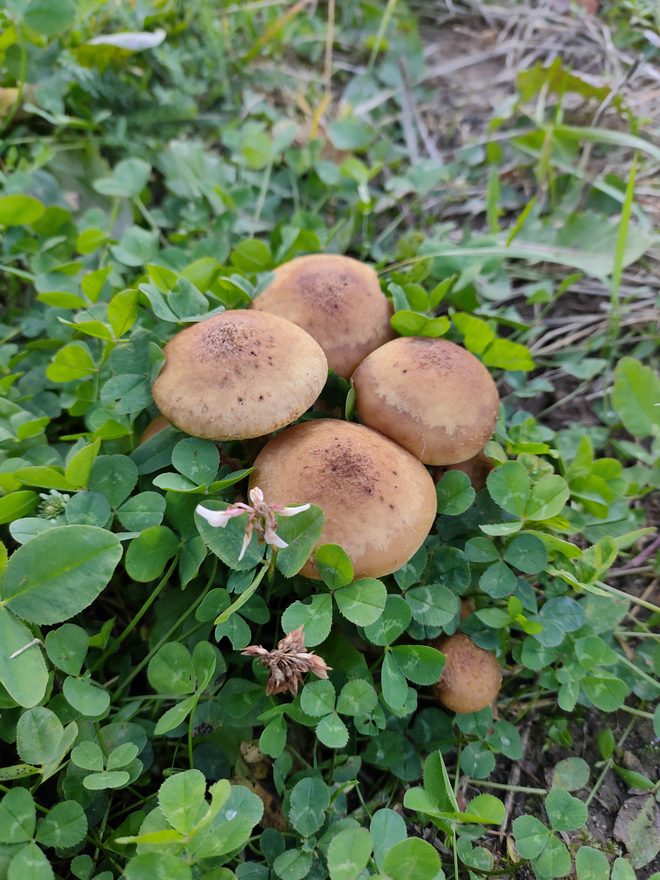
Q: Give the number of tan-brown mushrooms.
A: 5